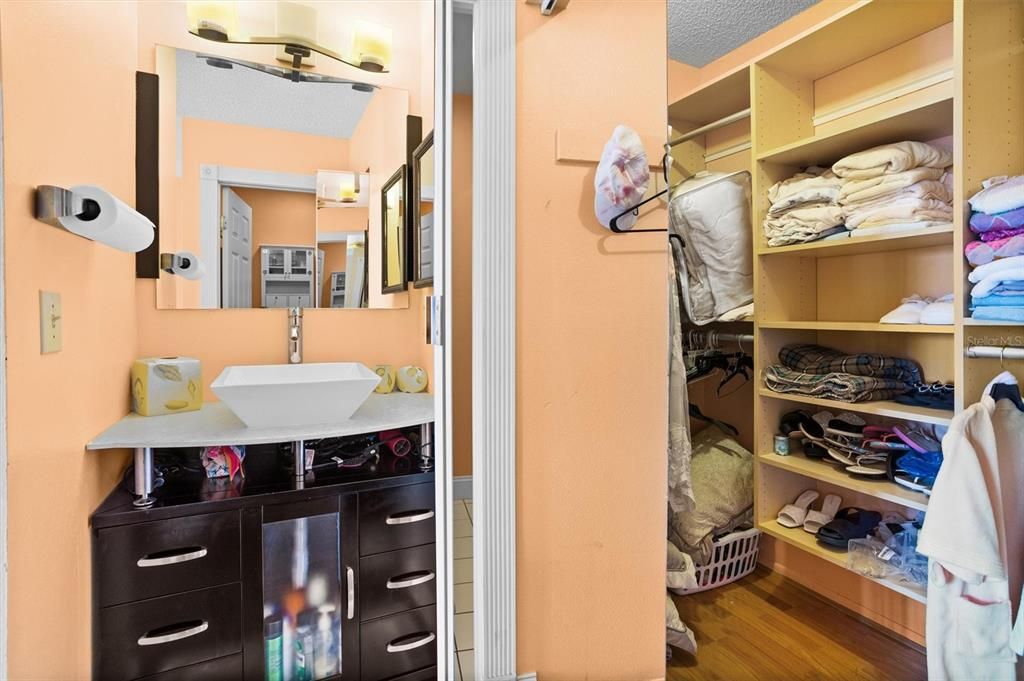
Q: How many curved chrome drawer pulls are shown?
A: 5